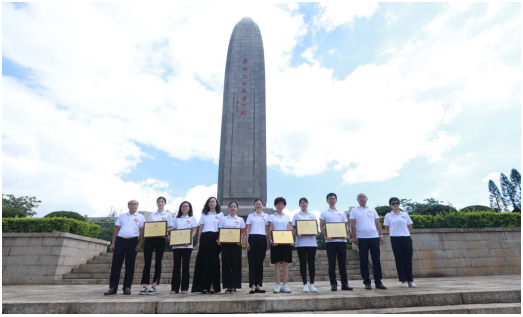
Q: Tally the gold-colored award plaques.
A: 6